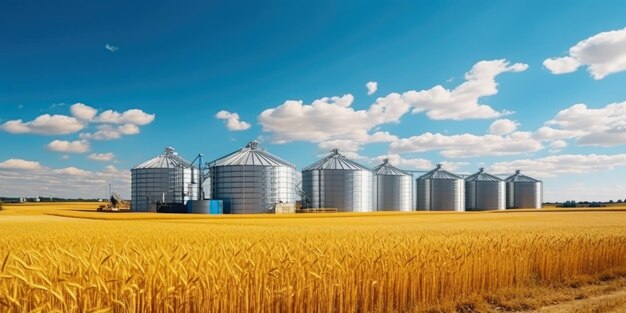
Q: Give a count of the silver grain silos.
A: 7